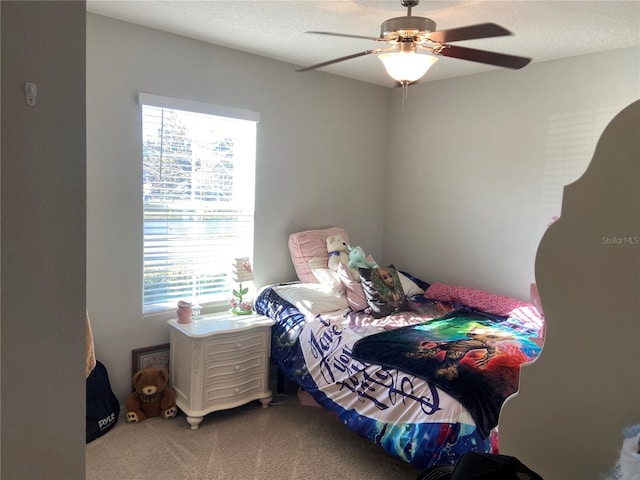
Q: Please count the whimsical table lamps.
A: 1